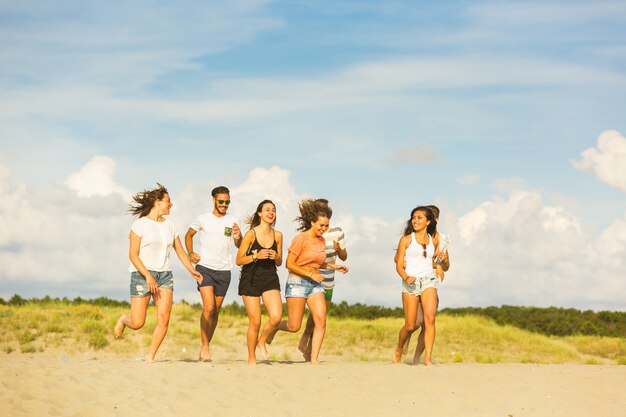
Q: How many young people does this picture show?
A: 7